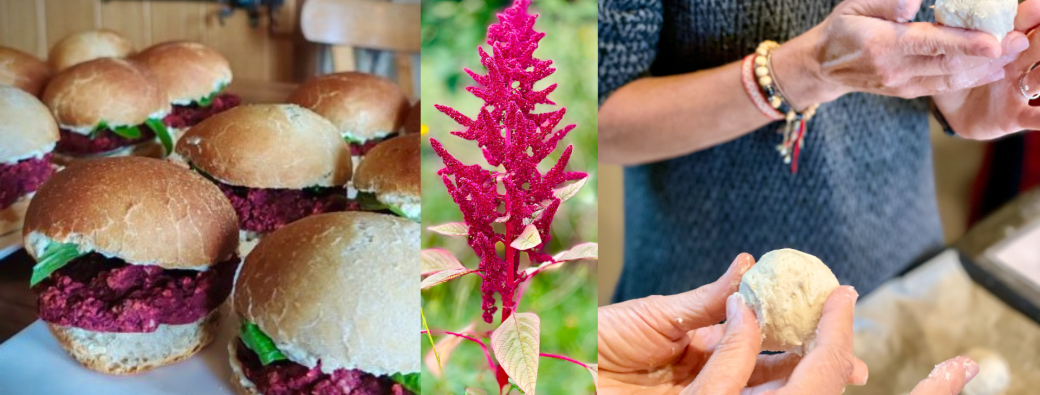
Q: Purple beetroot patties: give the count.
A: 7